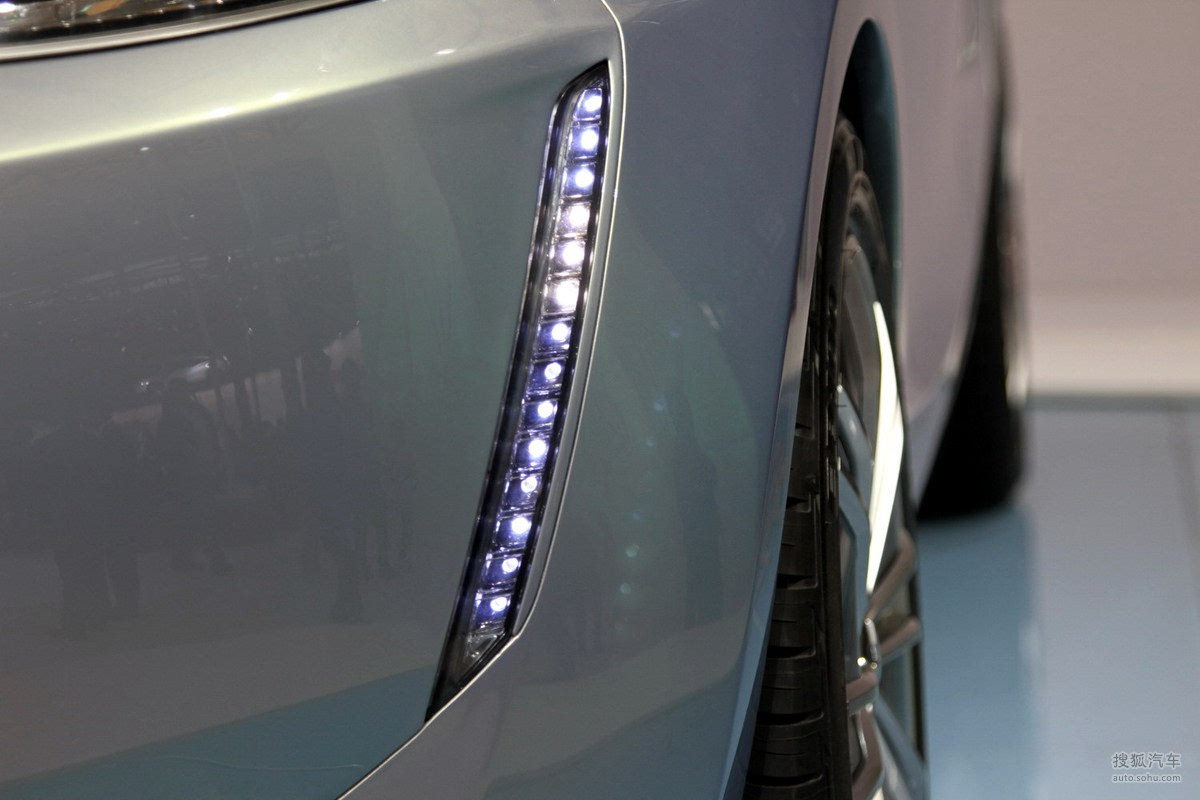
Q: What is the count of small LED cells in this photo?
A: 14